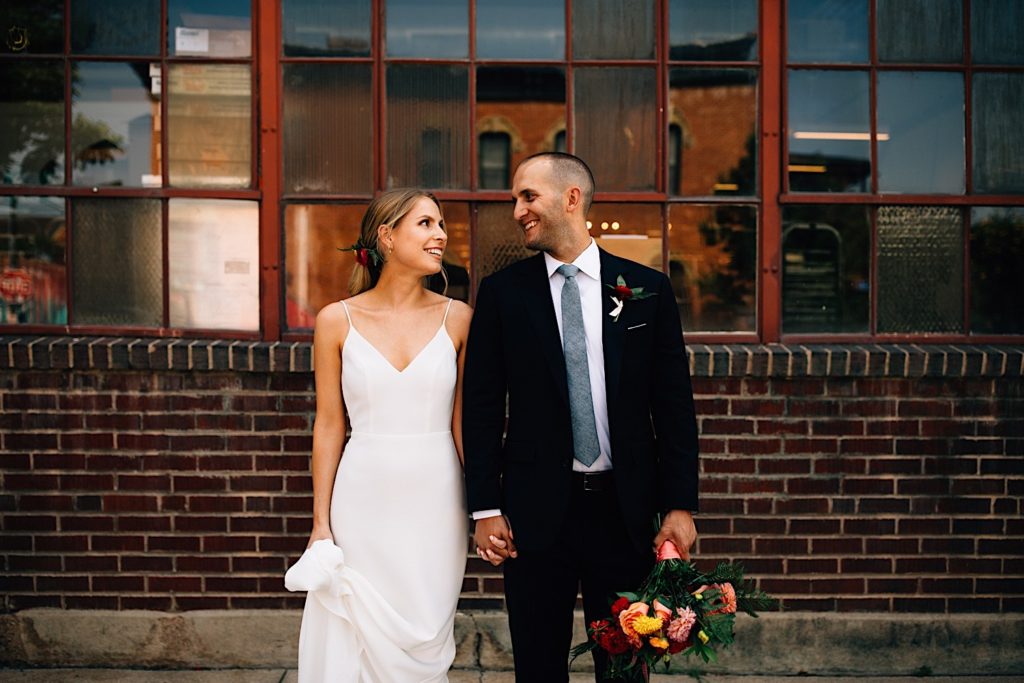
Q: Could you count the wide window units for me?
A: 3